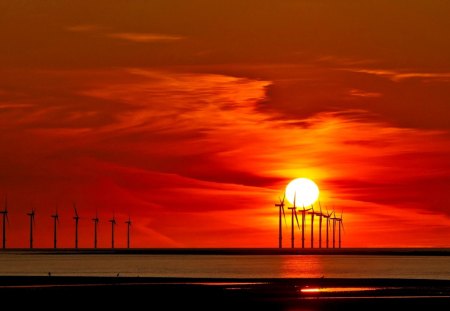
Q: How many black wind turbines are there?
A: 15